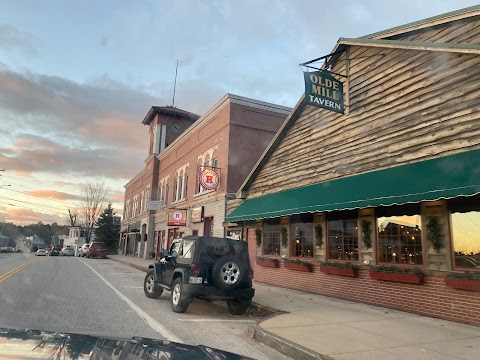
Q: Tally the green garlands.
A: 5